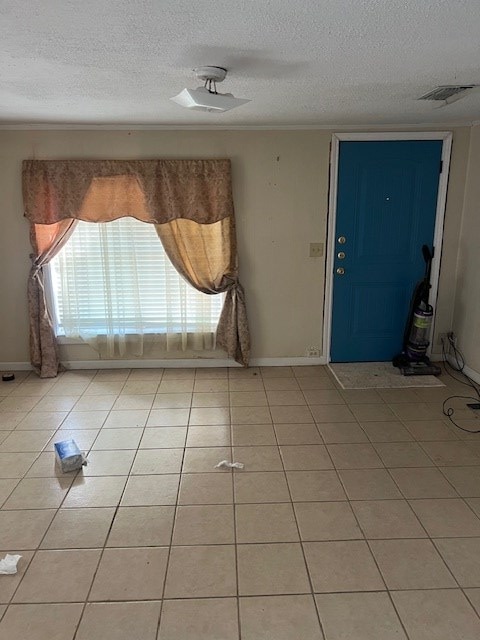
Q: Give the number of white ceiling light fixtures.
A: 1